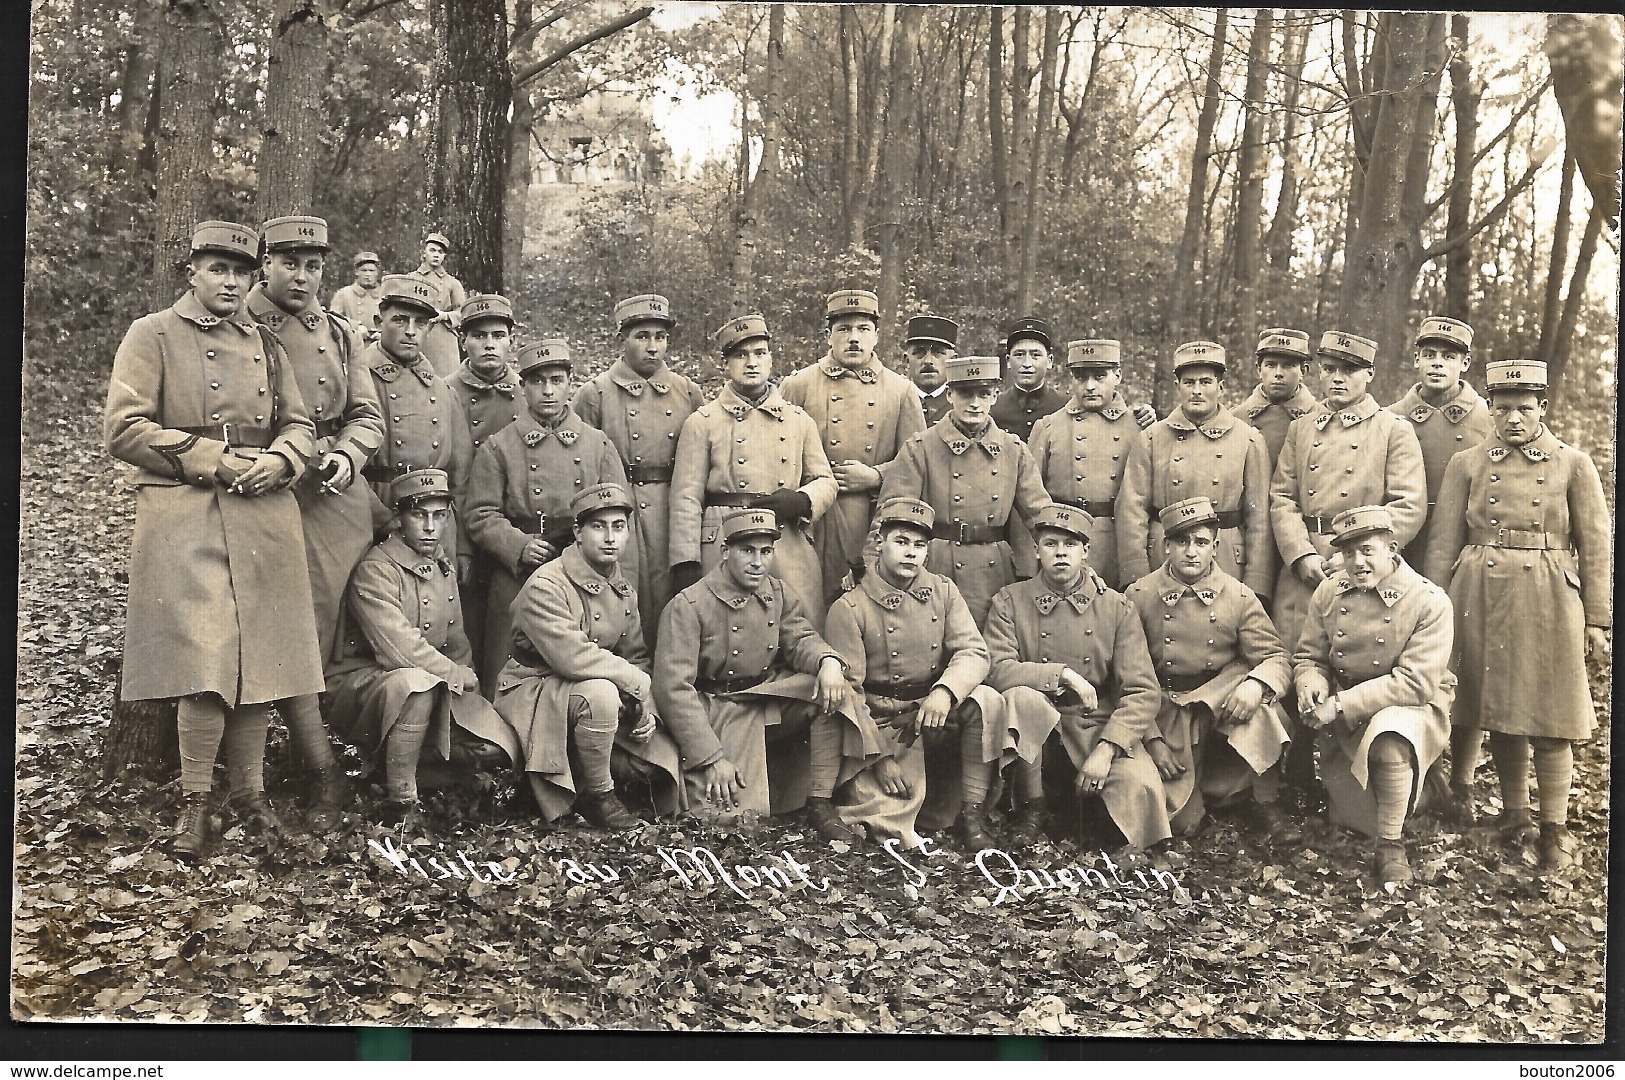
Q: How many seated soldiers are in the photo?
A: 7